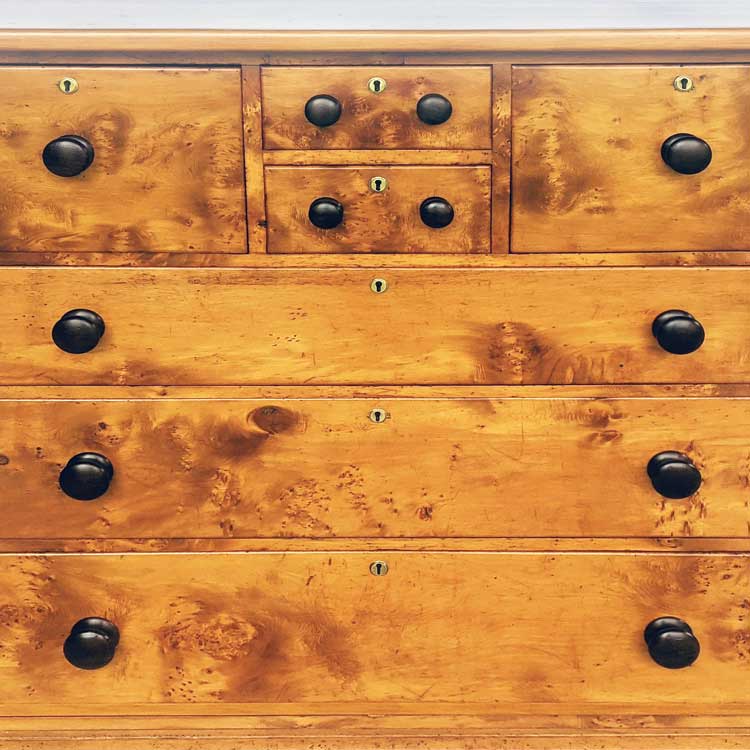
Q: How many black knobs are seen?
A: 12